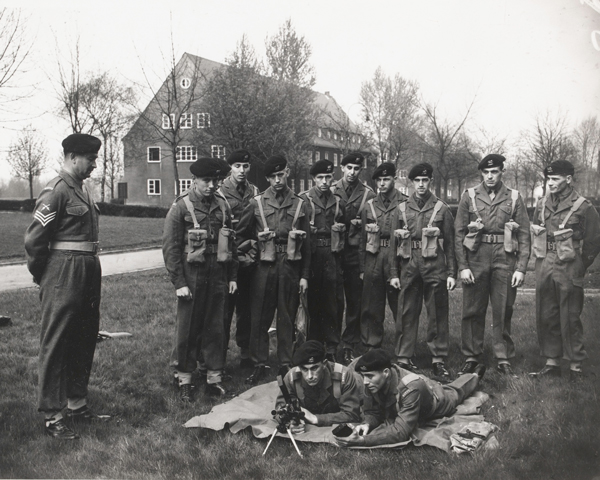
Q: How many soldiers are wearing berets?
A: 12